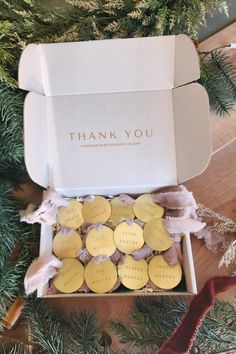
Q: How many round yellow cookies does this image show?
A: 12